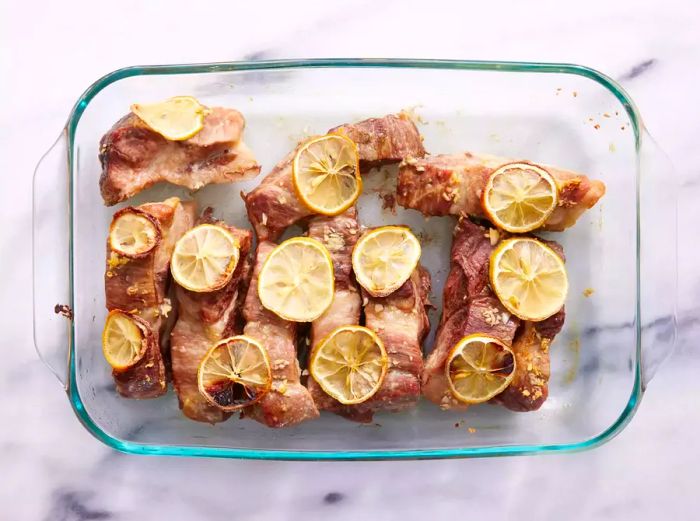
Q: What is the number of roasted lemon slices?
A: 12